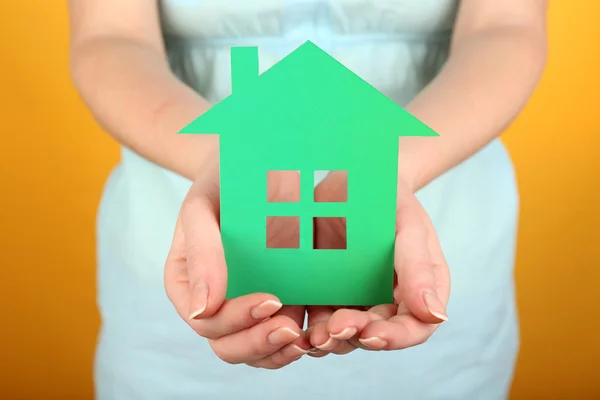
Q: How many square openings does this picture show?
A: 4